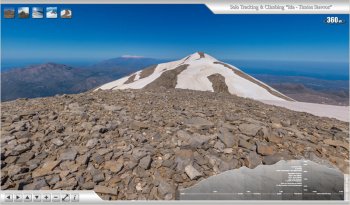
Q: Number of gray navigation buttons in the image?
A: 8